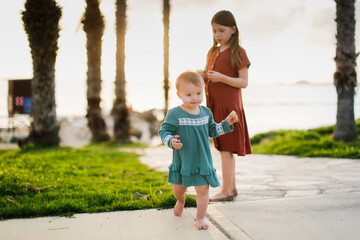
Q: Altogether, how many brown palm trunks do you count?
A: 5